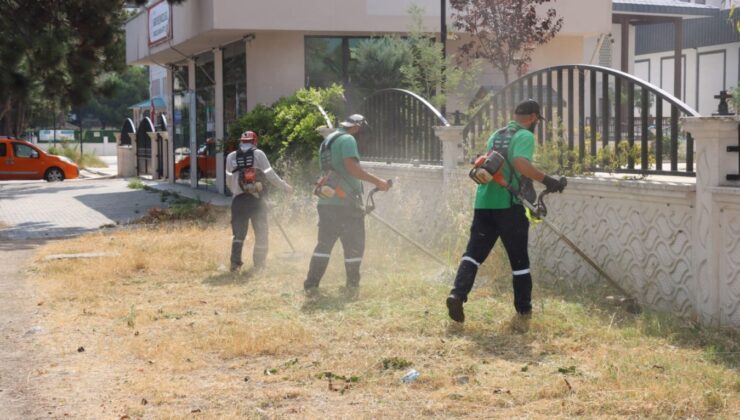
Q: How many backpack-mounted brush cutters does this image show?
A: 3